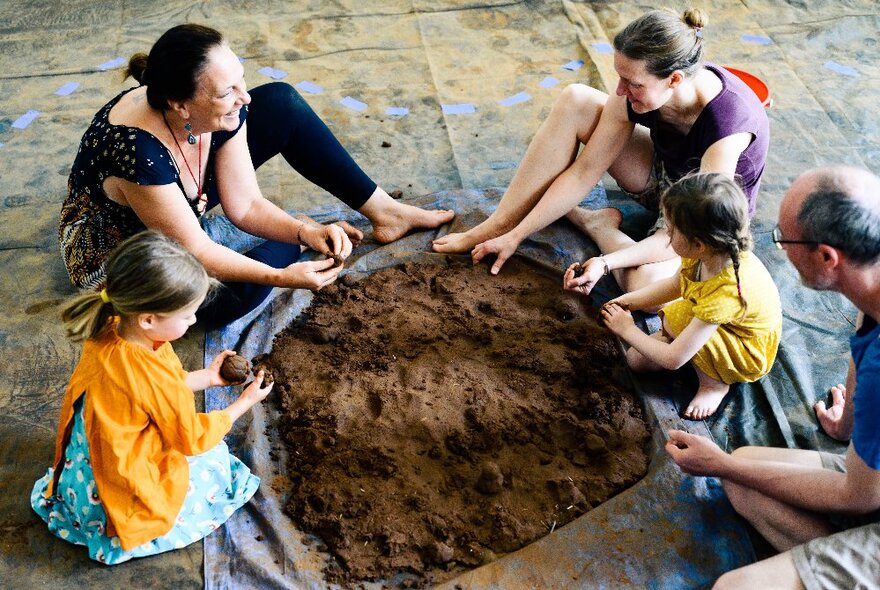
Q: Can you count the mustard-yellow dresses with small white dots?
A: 1